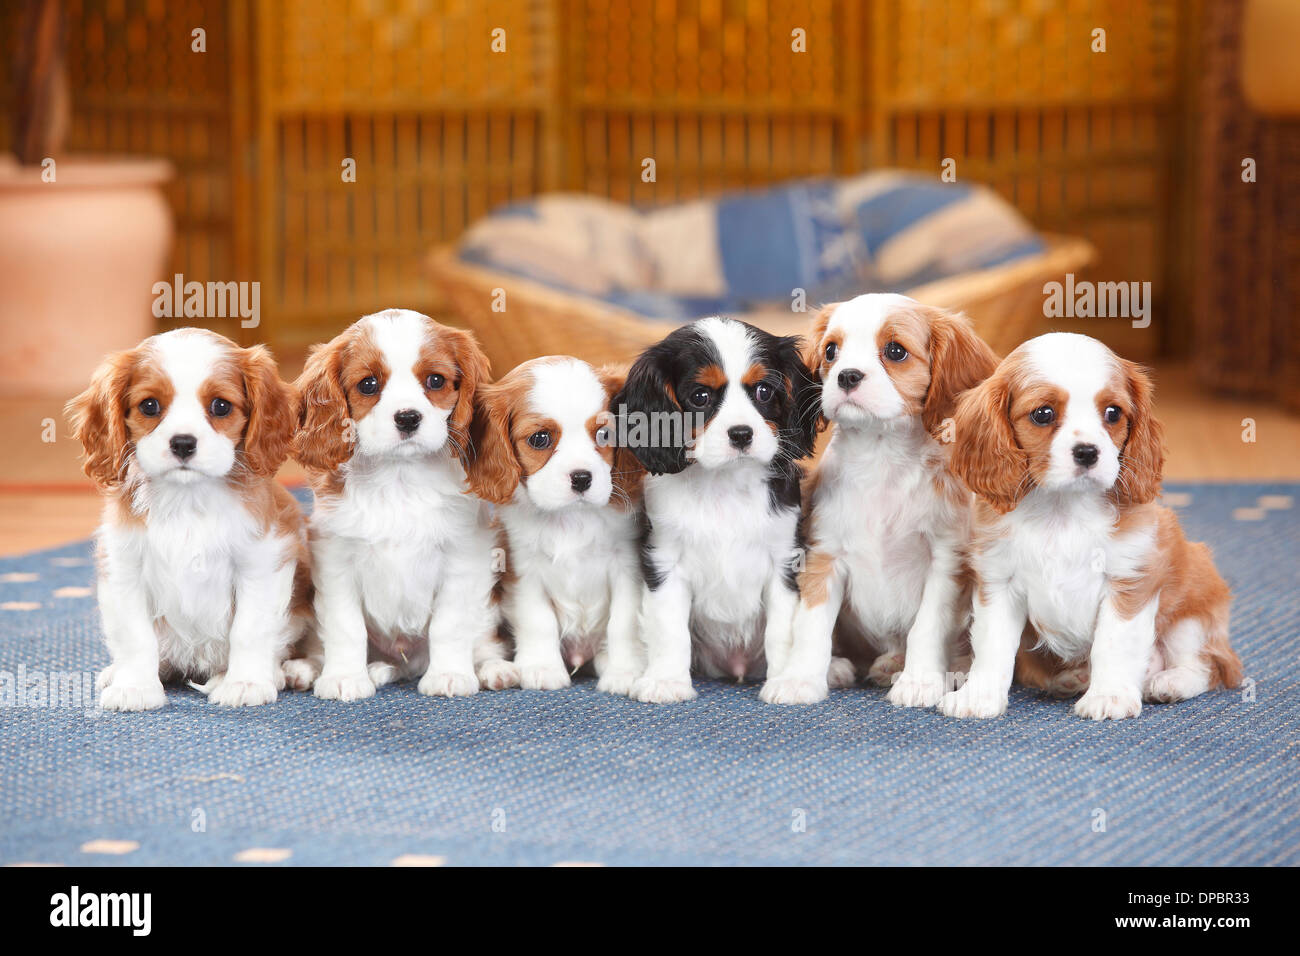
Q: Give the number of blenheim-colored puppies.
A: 5